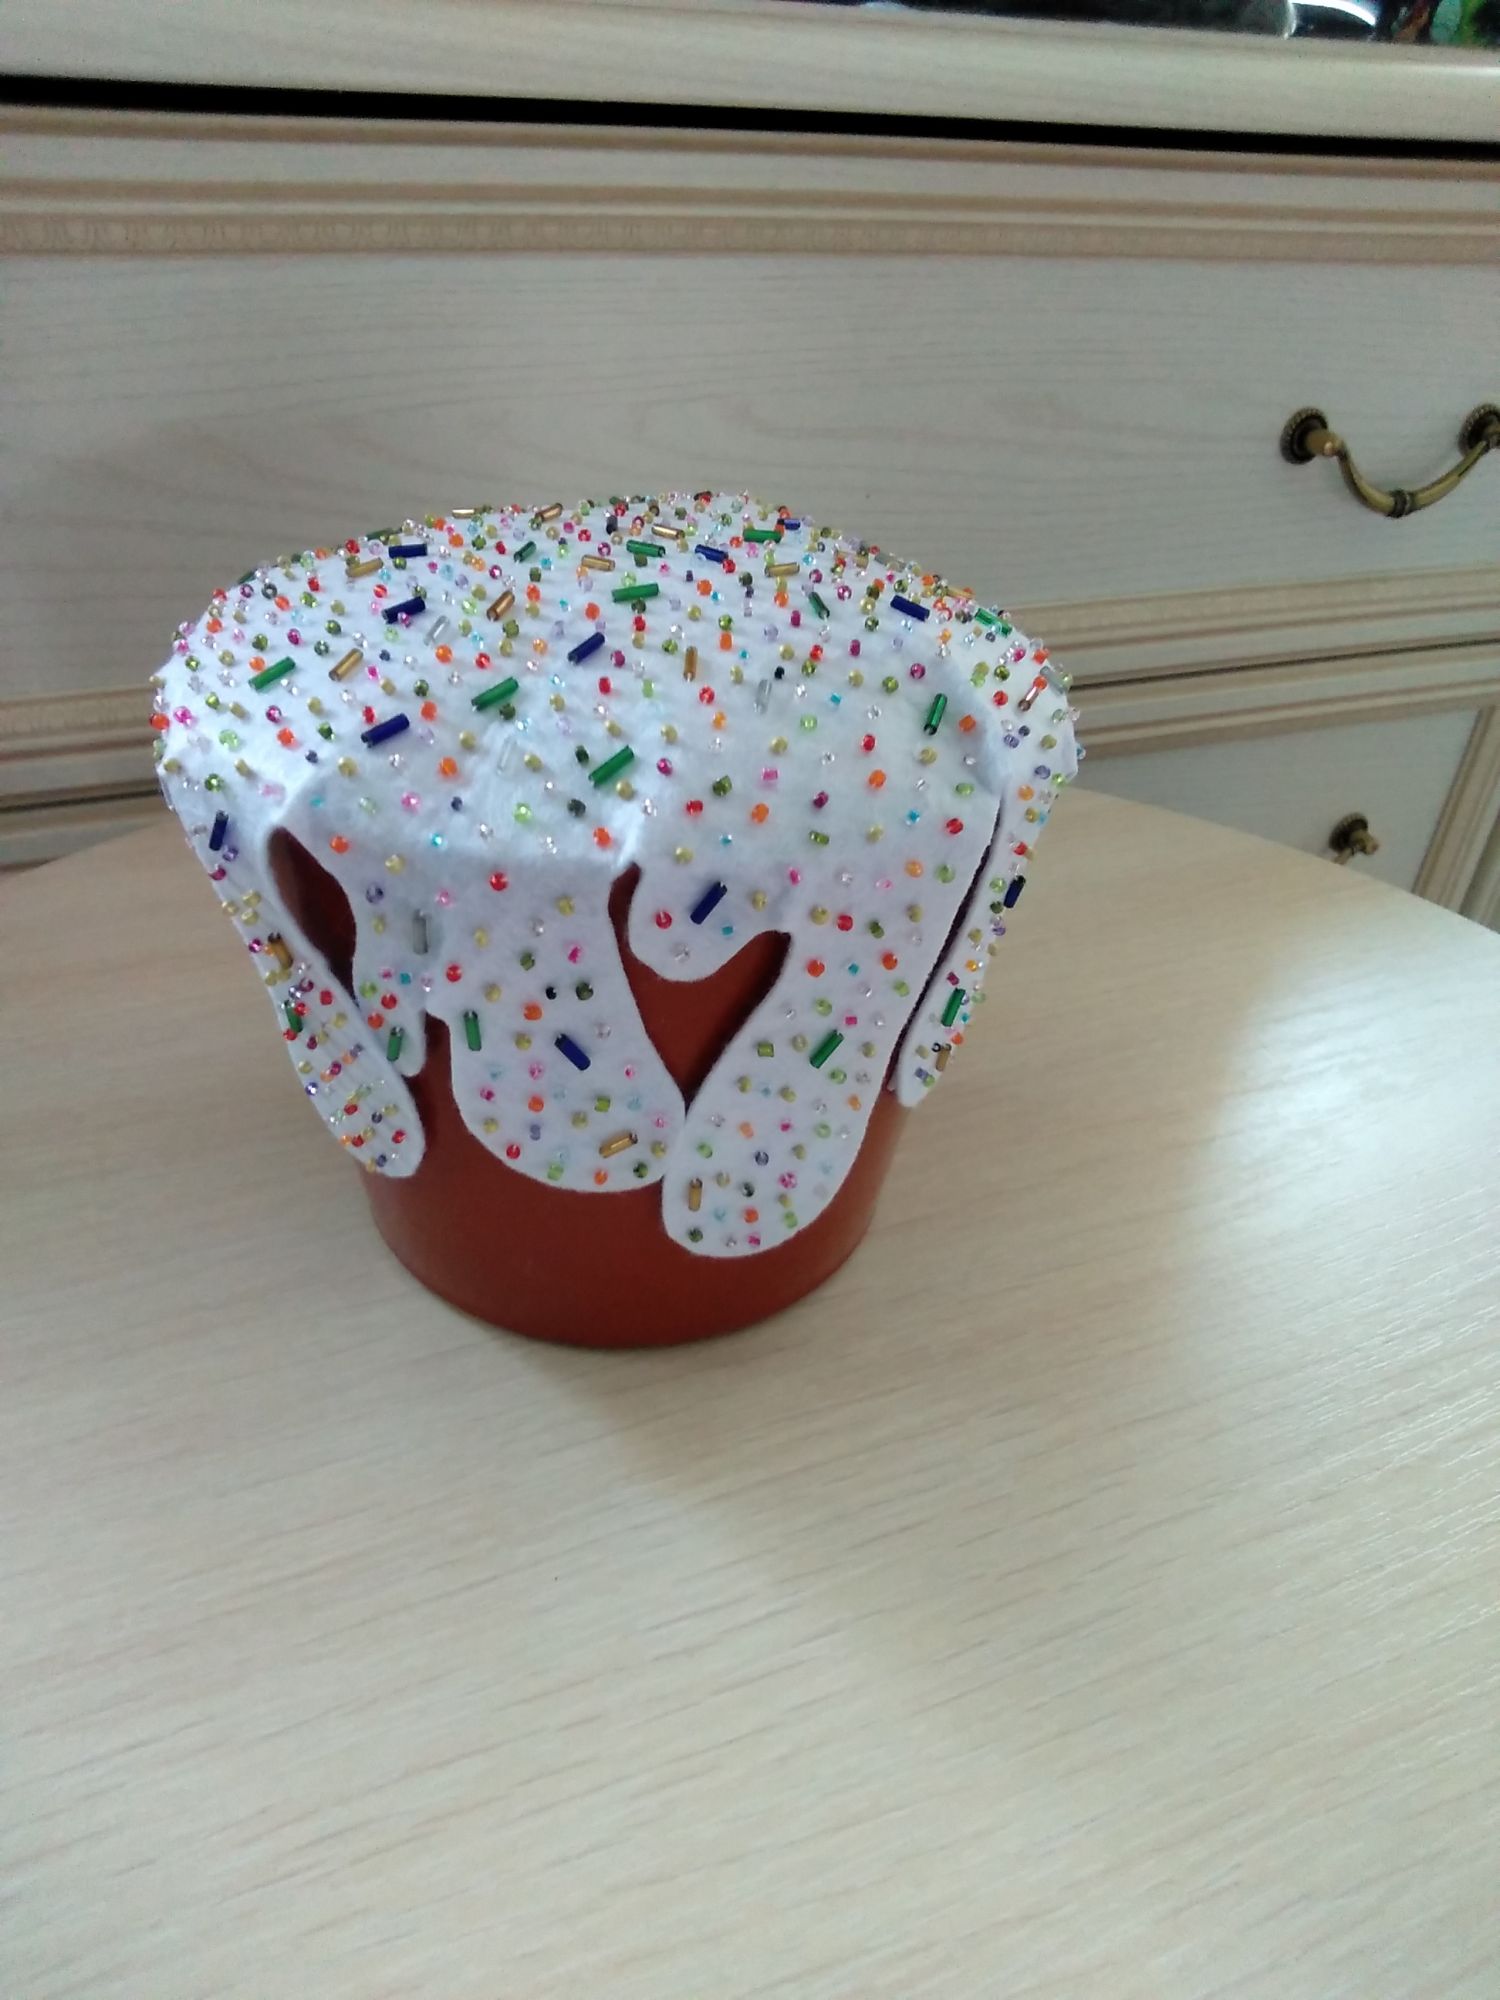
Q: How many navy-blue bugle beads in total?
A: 11